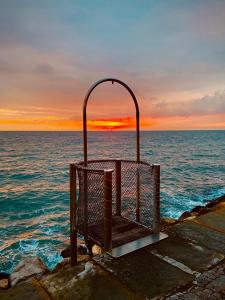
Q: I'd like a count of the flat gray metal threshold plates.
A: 1